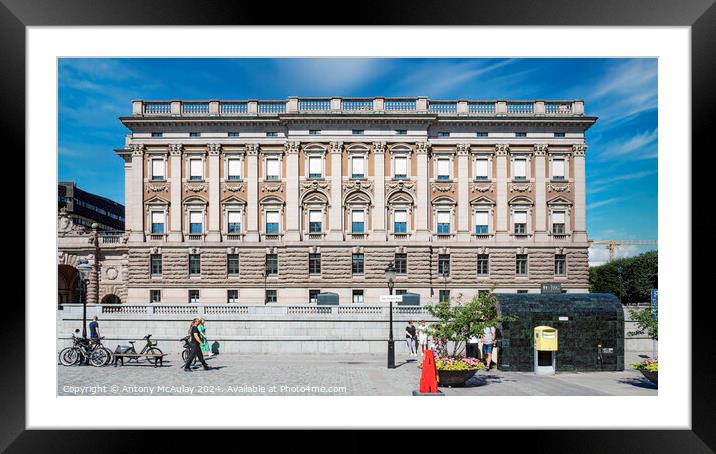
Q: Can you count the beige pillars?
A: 12